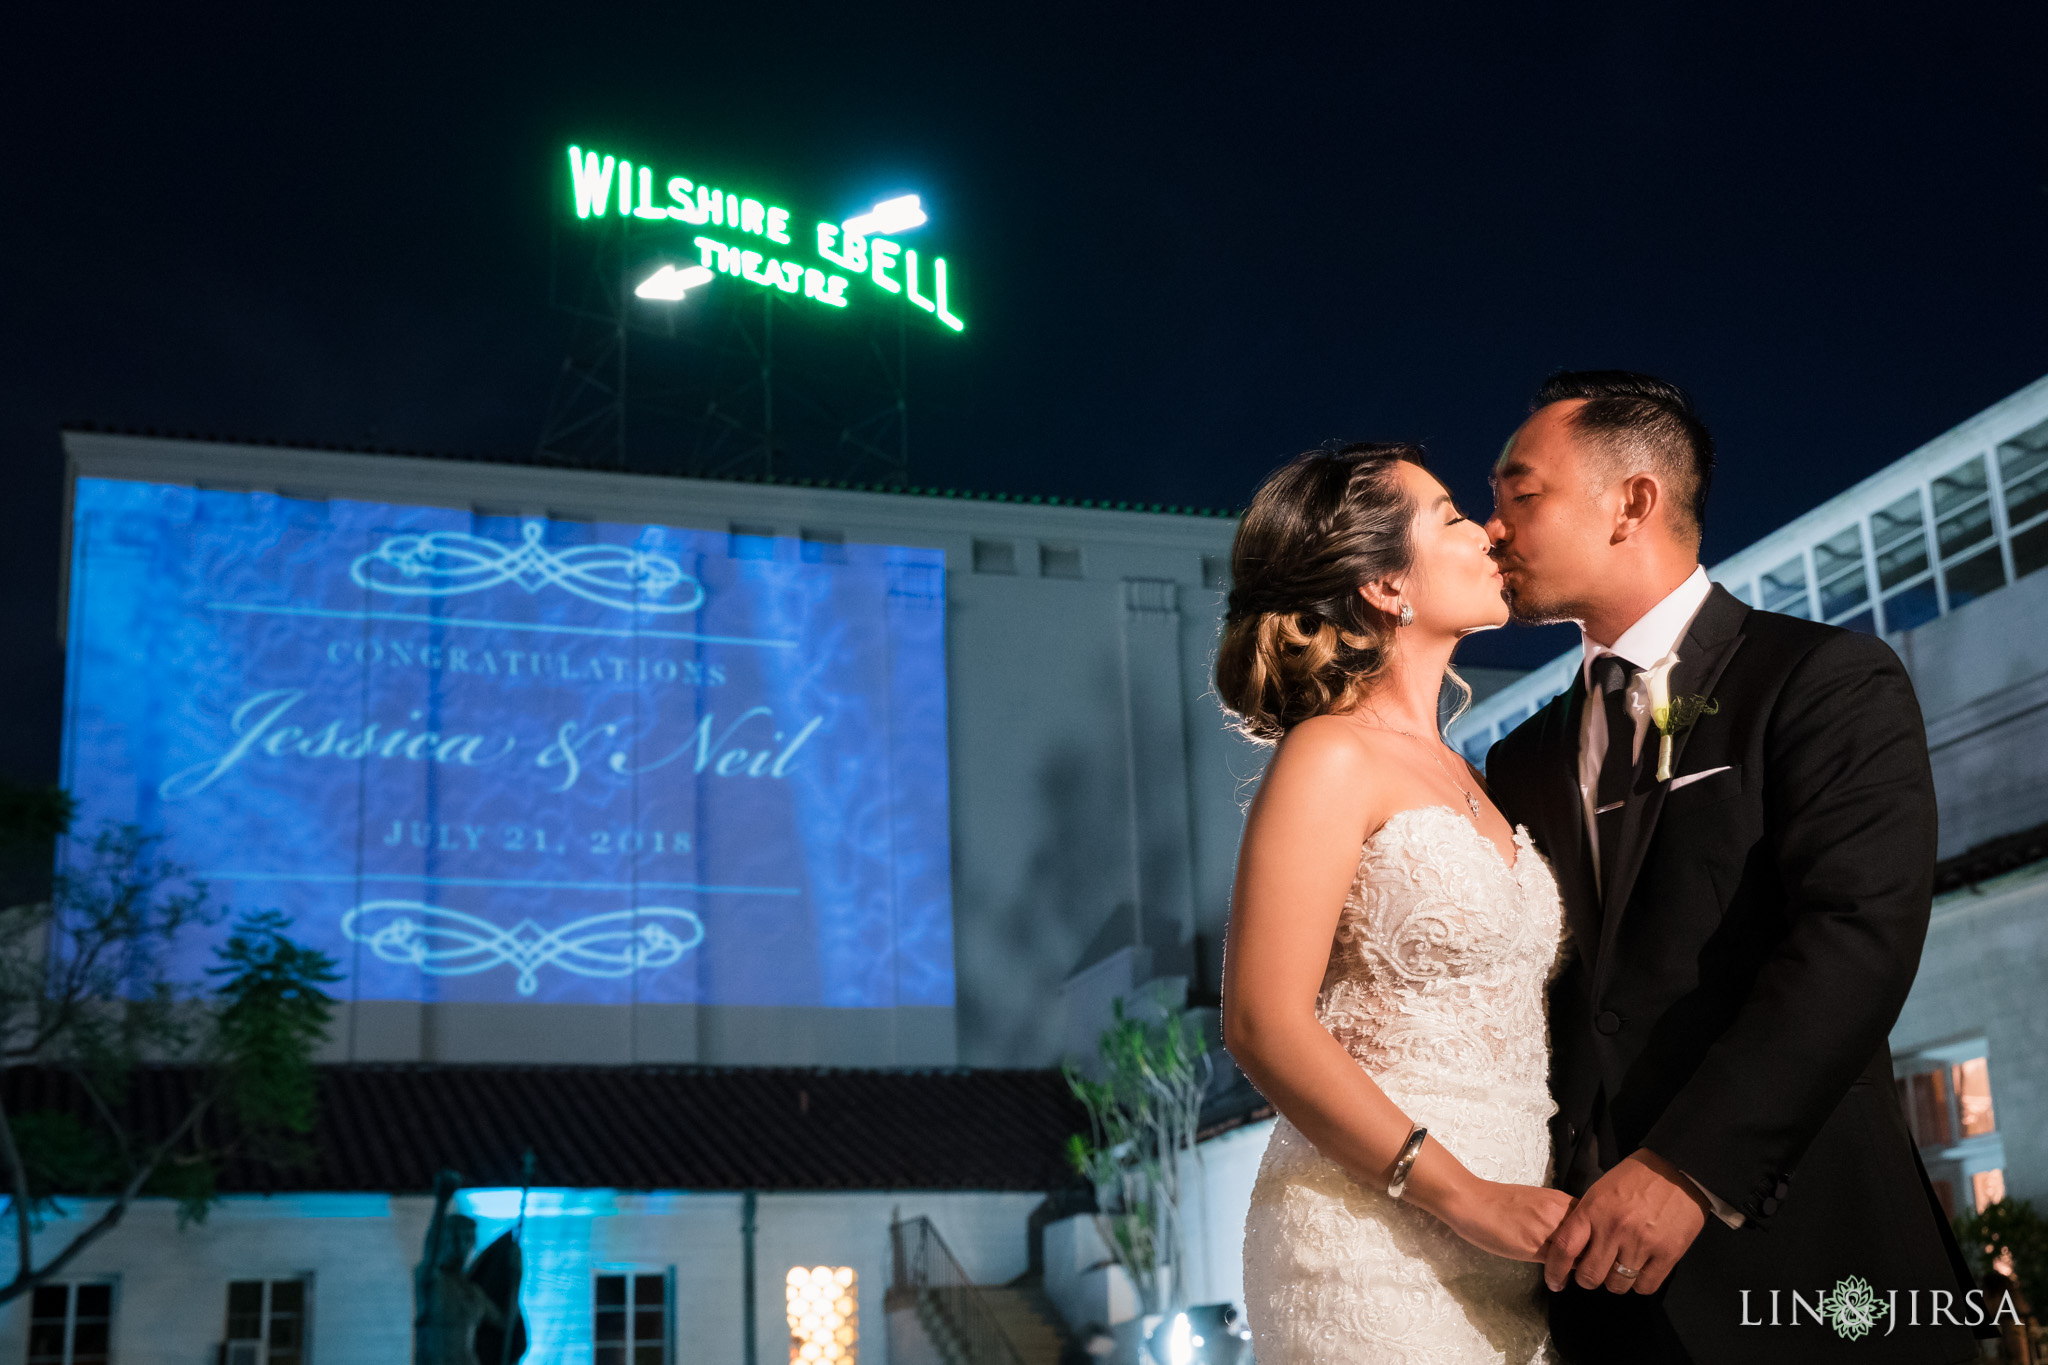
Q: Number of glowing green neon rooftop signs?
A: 1